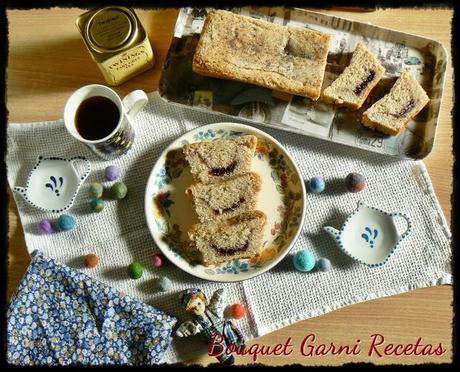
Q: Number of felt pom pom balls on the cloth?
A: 15